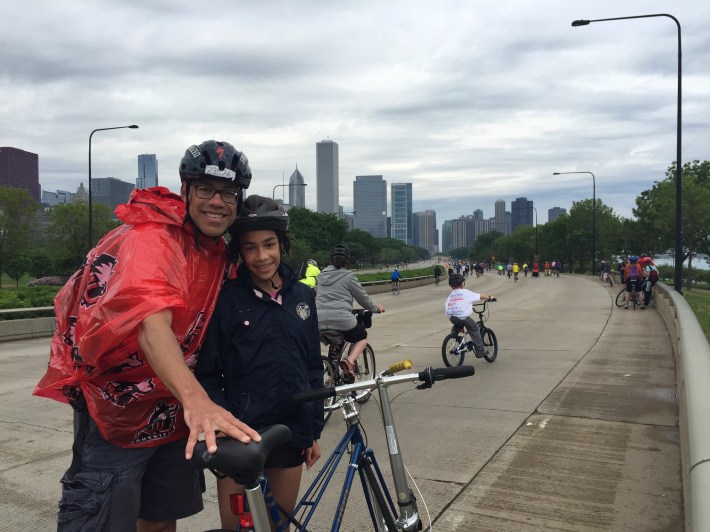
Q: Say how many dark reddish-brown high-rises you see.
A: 1